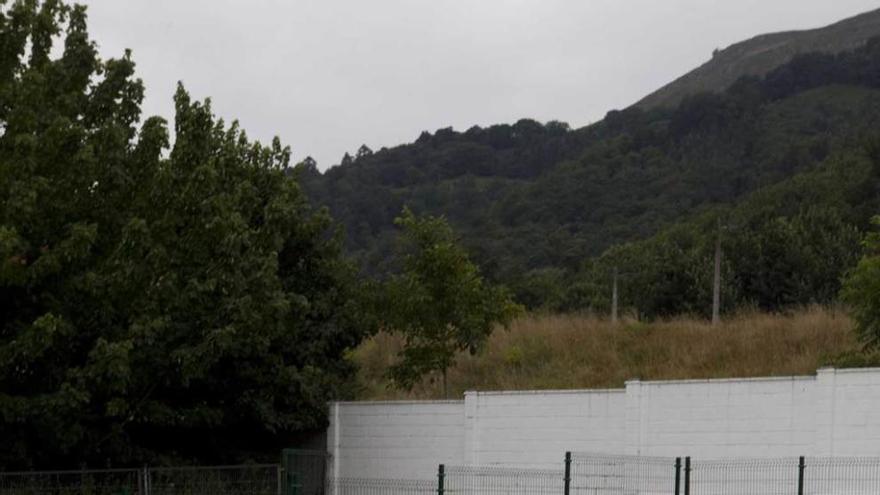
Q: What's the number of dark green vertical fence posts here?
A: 5